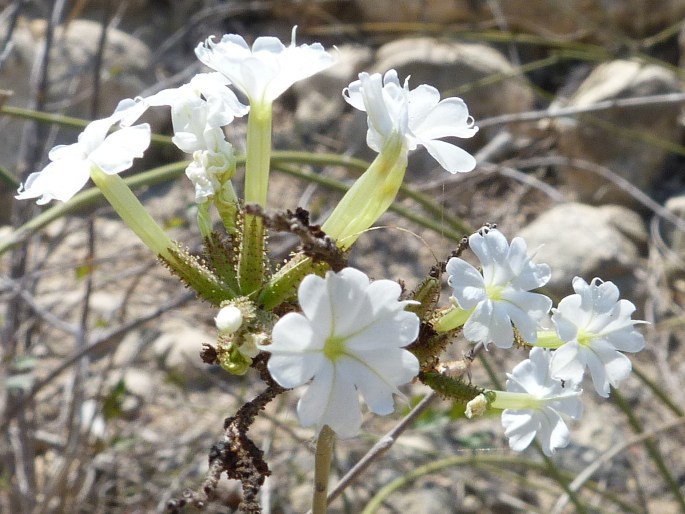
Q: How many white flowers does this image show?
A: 8